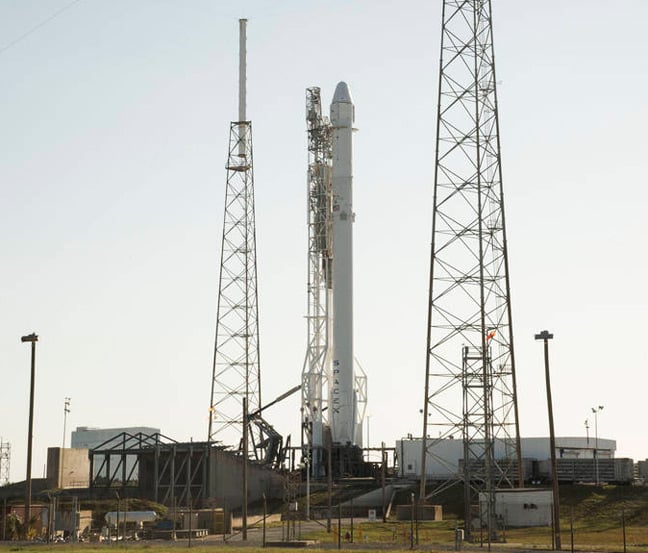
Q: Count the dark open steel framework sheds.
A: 1